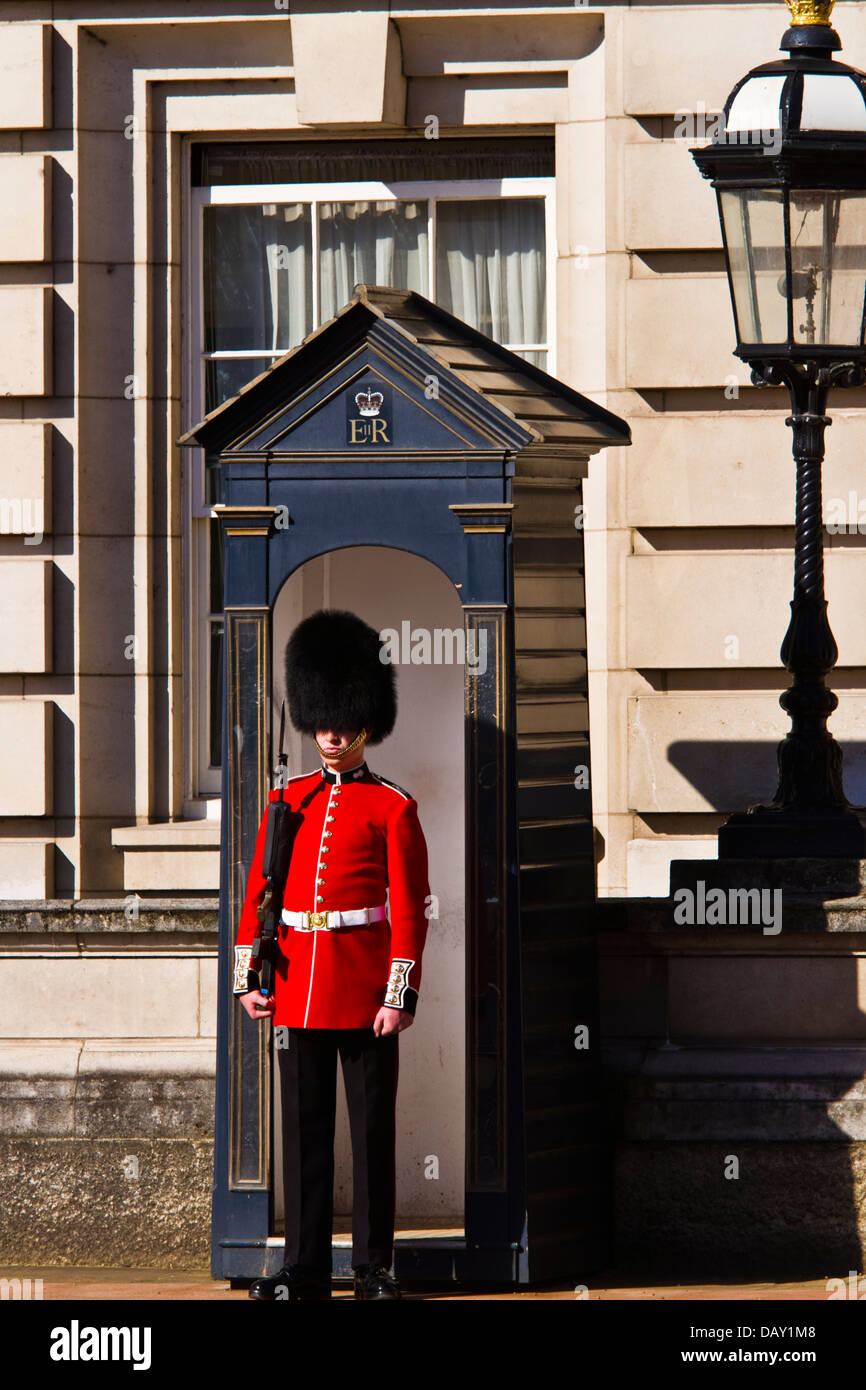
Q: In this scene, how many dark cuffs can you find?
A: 2